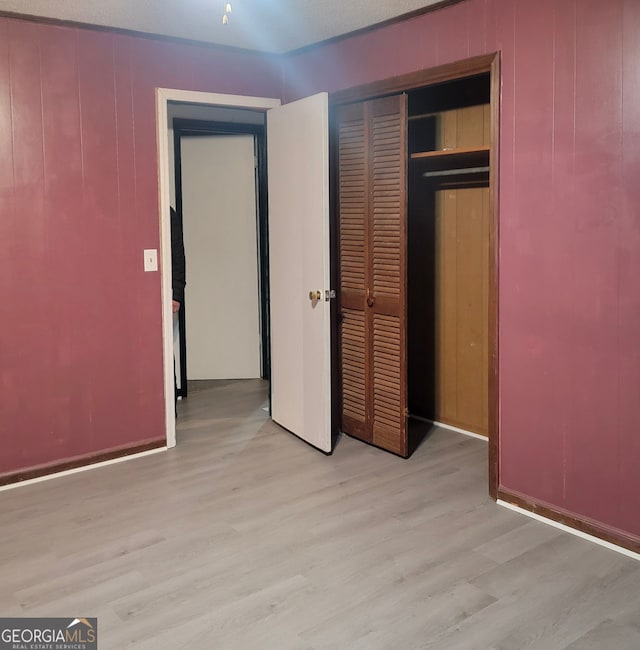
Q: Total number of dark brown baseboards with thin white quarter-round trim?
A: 2